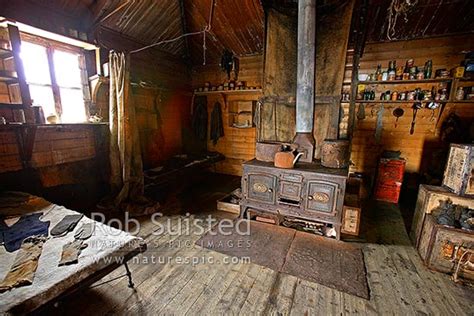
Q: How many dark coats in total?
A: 2